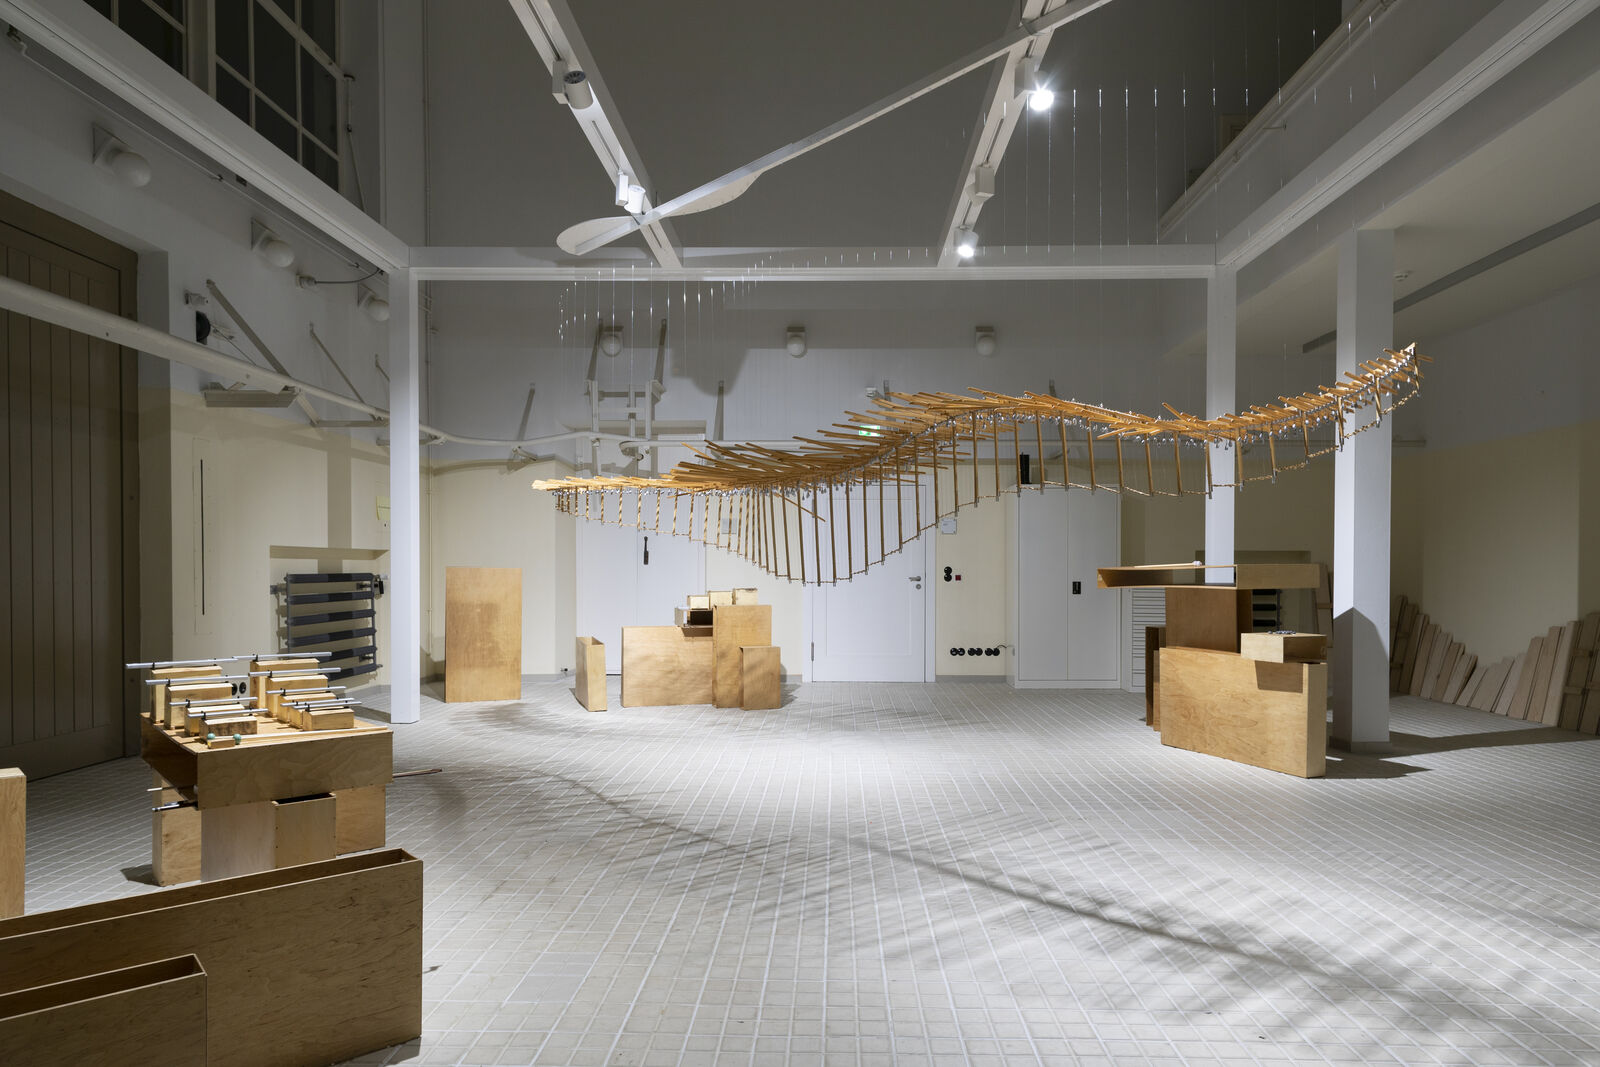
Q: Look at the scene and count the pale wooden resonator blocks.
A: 9